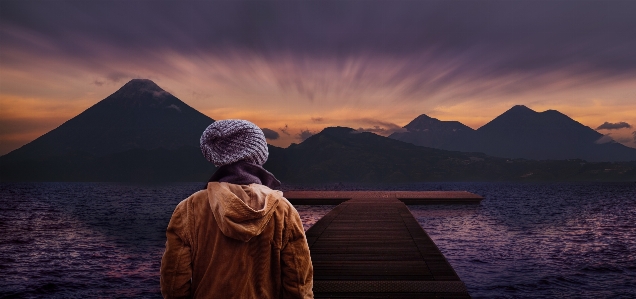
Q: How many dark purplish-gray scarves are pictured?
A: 1